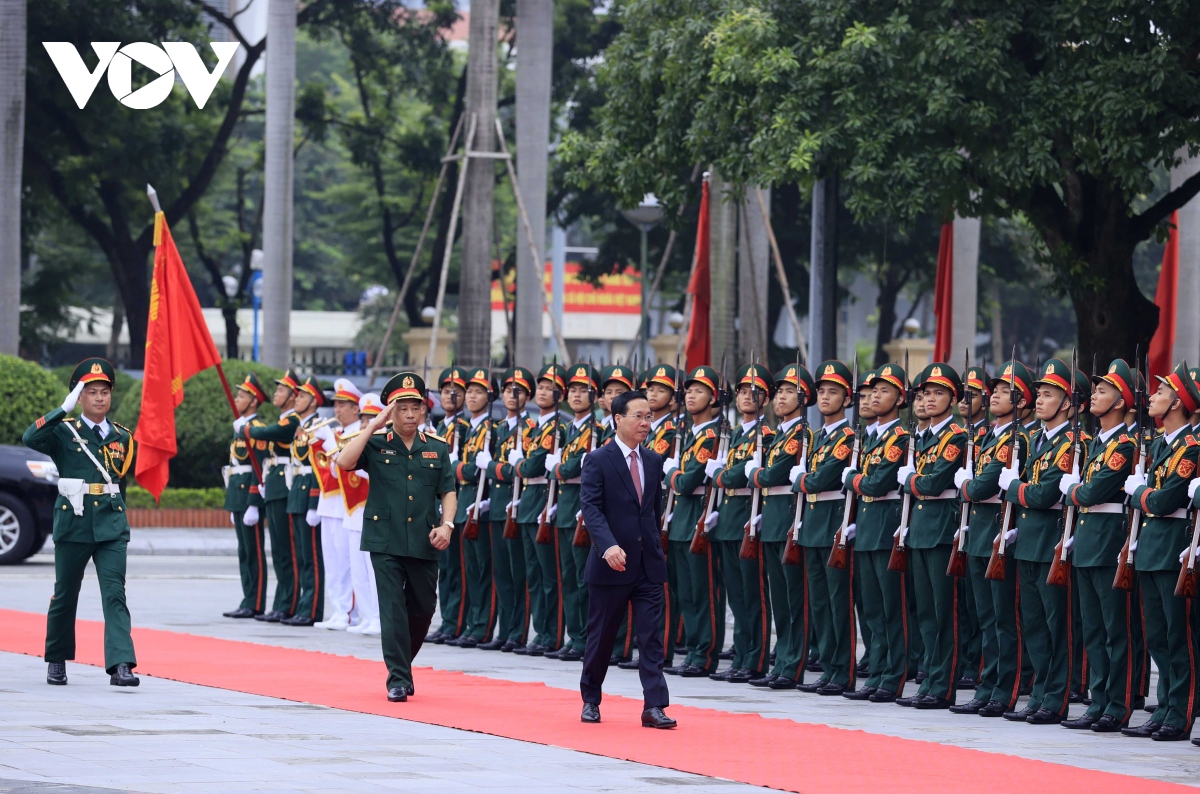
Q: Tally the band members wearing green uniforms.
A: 0